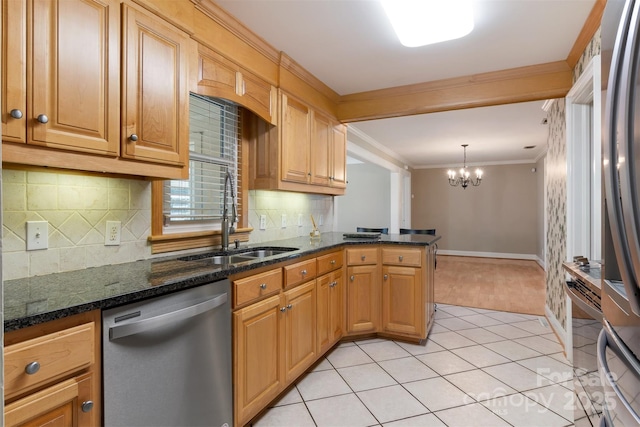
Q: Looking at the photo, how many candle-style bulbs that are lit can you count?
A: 6